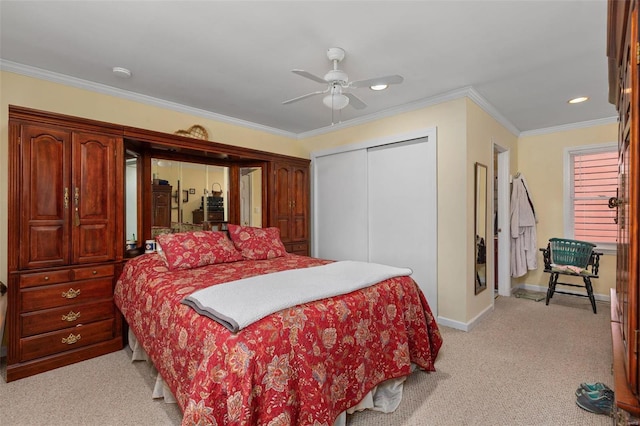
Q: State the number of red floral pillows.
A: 2